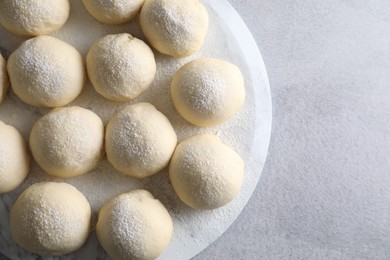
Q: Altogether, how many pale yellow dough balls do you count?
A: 13